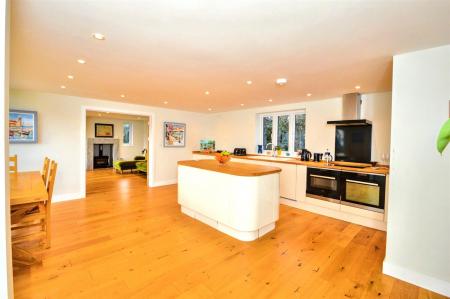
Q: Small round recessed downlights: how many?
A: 13